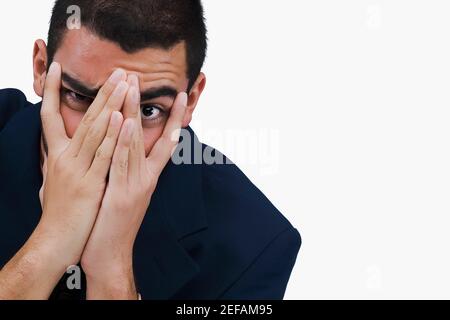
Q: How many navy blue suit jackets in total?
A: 1